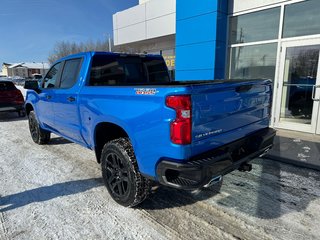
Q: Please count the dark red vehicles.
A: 1